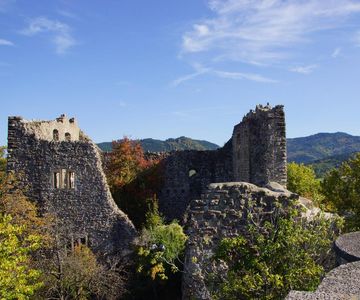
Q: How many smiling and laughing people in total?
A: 0